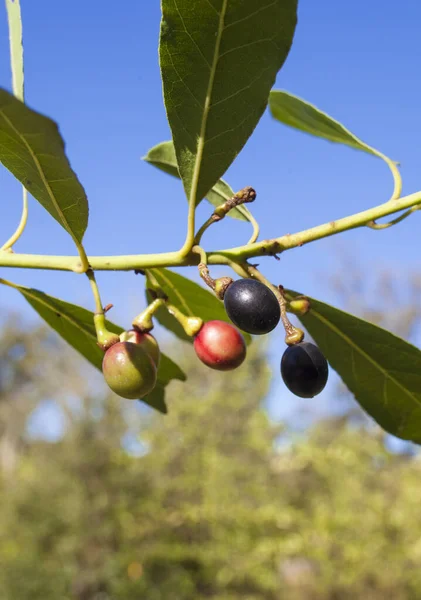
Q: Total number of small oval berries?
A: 5